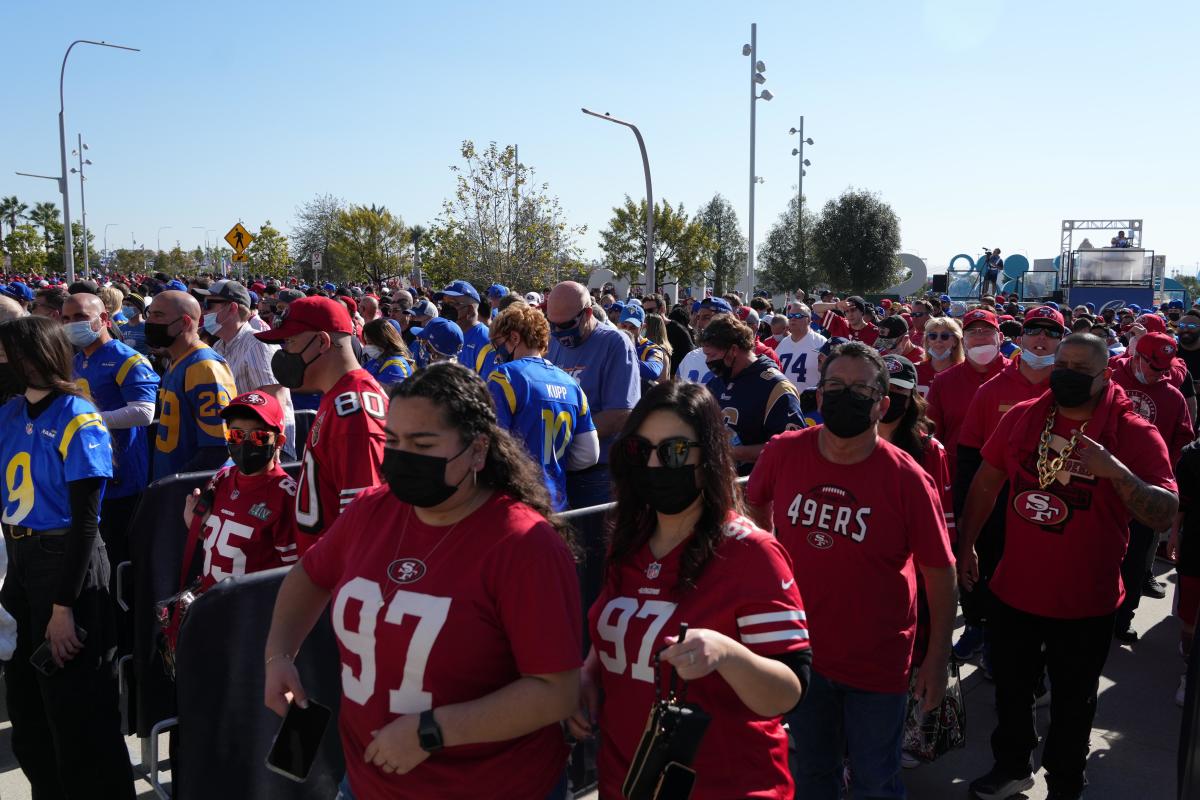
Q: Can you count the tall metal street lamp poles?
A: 5